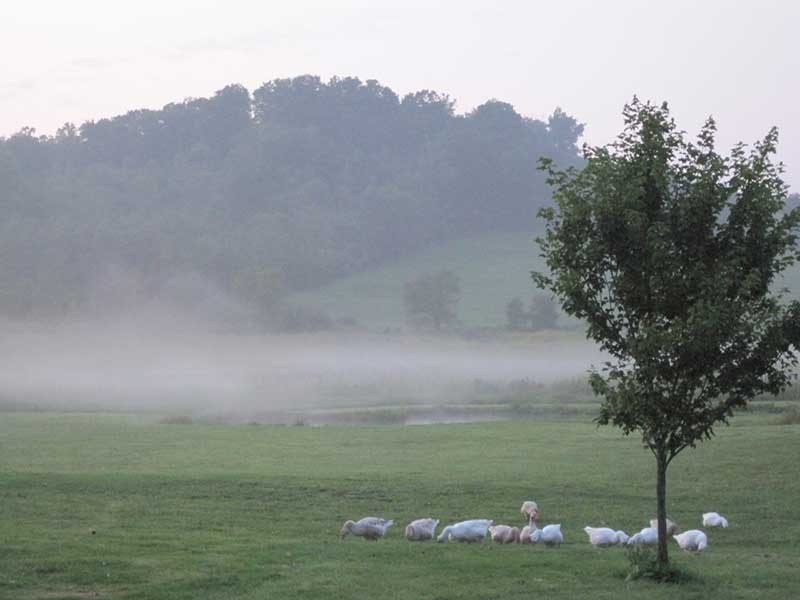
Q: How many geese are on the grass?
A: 12